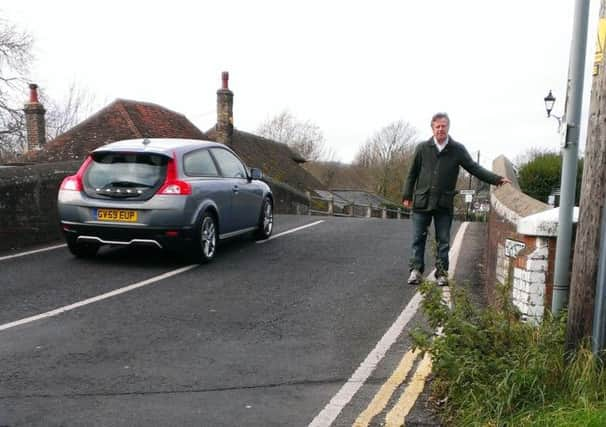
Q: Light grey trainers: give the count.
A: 2